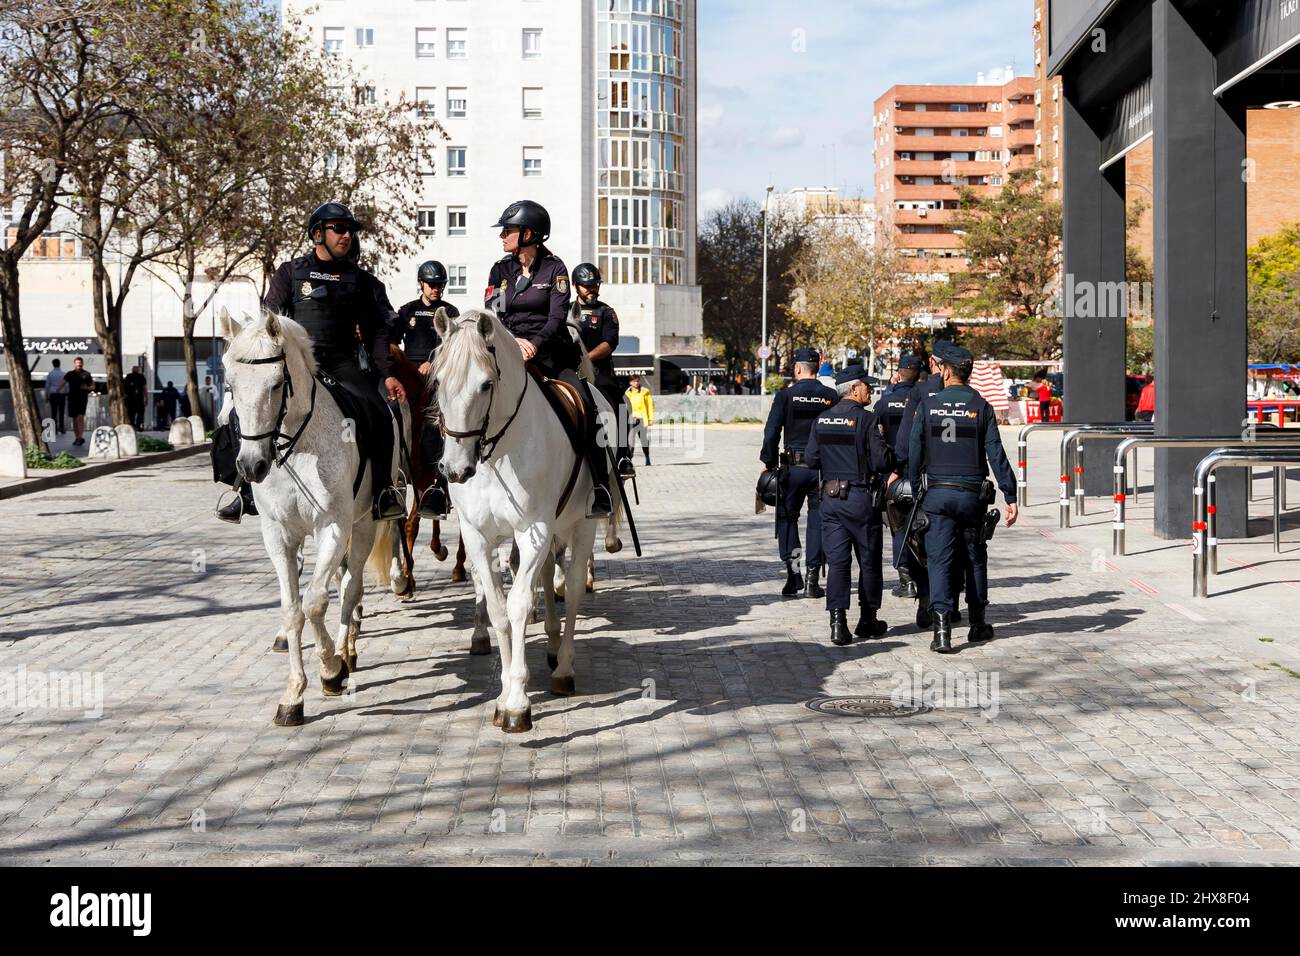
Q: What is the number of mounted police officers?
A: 4